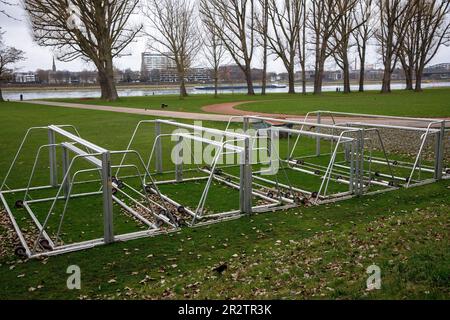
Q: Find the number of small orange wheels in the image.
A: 0